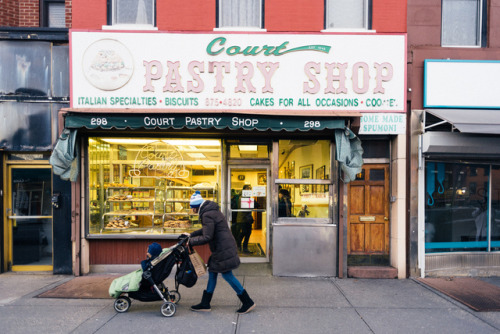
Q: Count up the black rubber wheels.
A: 3